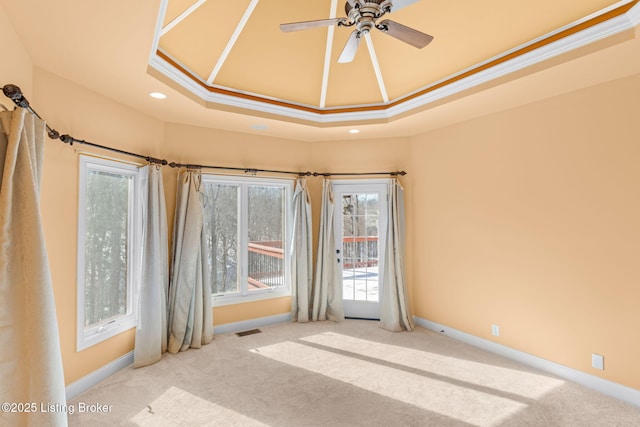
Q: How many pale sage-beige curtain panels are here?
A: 6